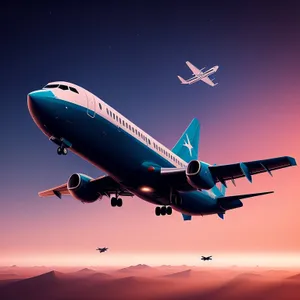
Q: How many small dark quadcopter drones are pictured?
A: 2